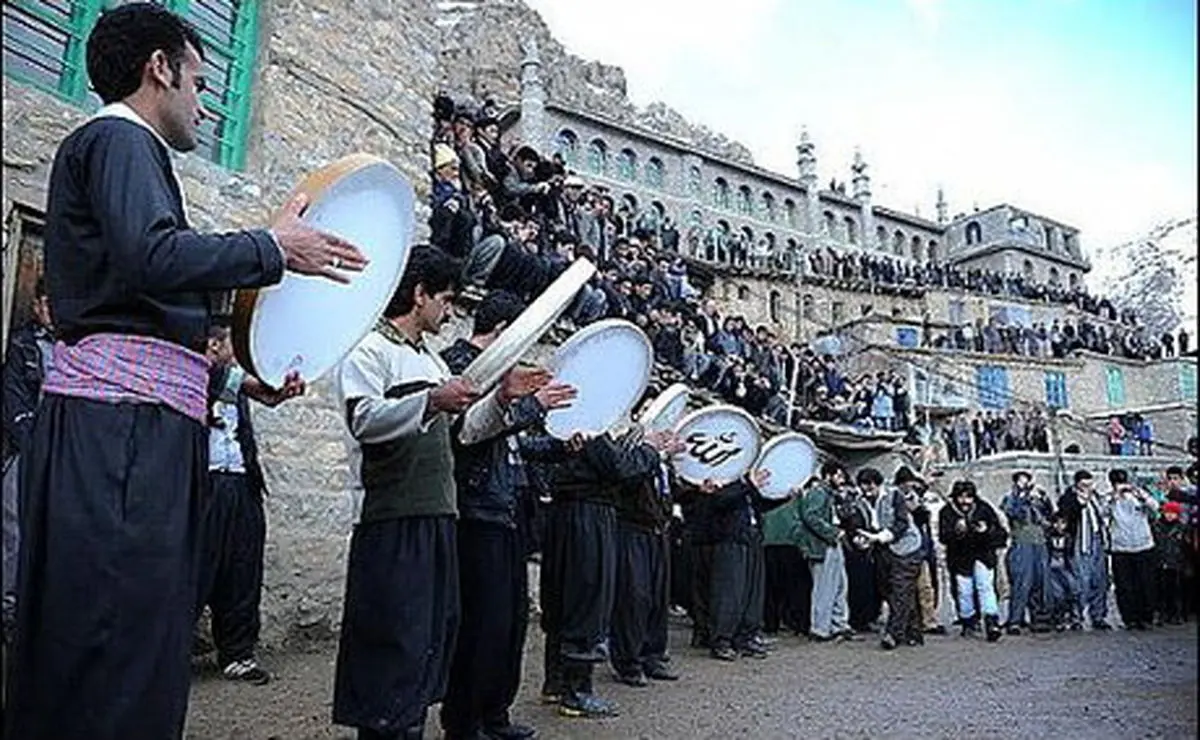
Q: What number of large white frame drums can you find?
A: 6